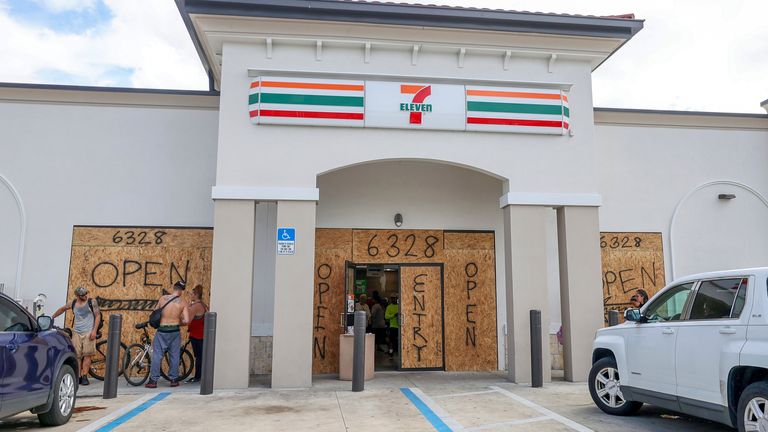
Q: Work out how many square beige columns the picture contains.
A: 4